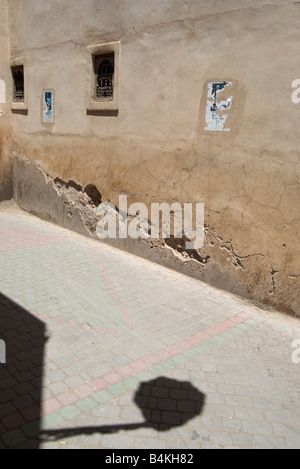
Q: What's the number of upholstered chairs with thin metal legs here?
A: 0